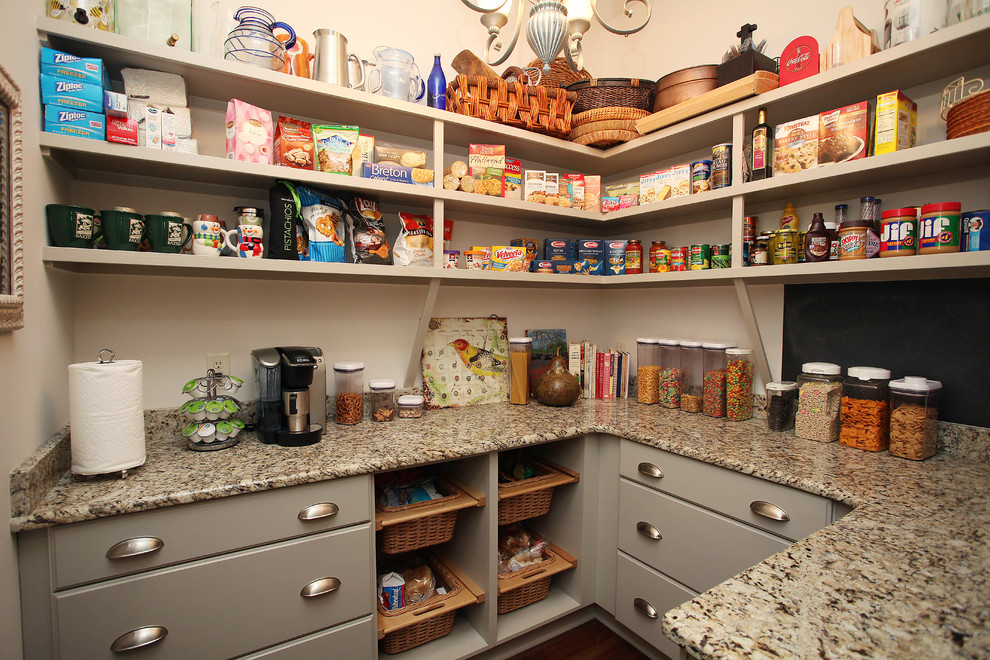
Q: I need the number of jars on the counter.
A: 13